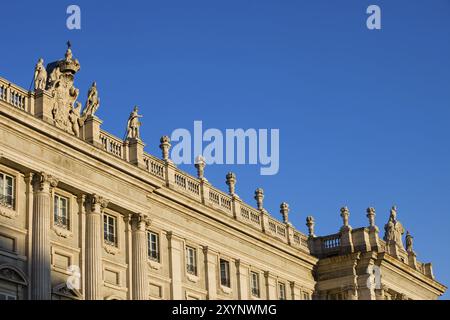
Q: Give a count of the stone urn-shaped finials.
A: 8